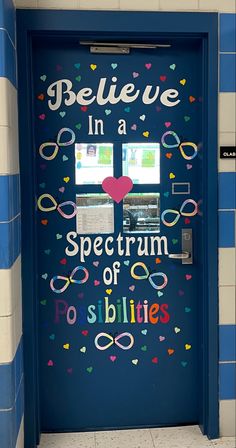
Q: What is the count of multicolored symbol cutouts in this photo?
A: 7